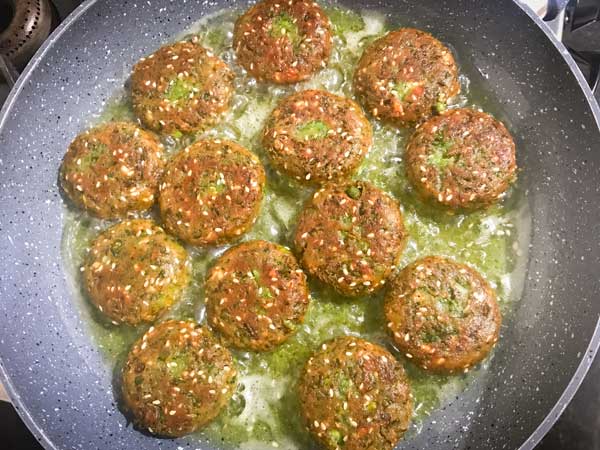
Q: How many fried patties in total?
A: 13